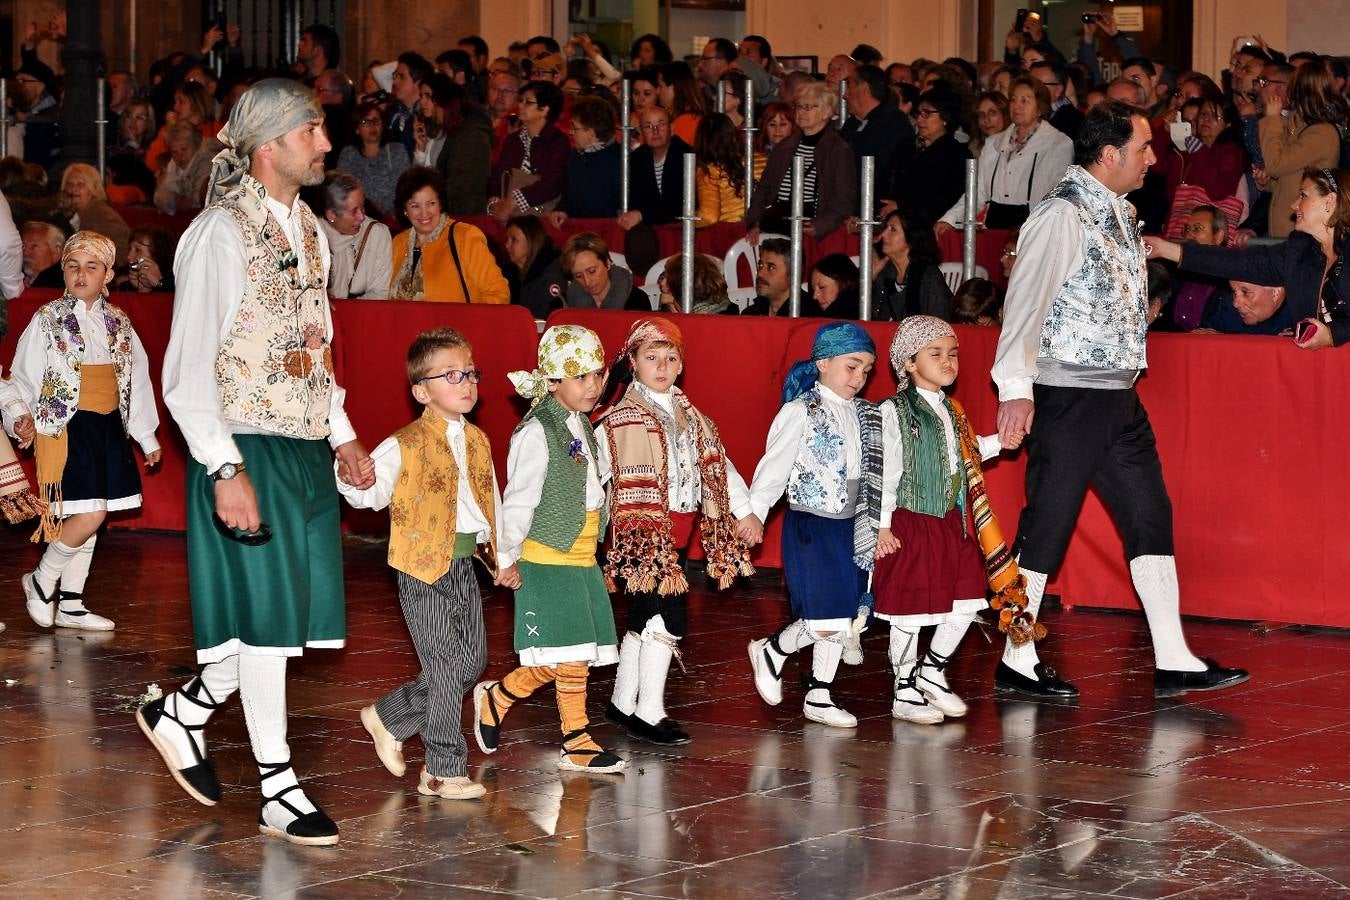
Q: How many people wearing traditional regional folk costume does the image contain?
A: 8